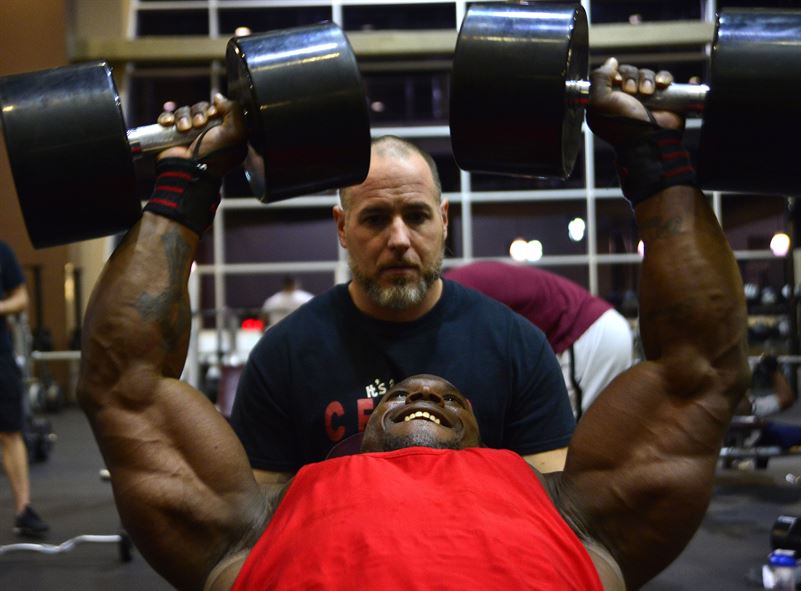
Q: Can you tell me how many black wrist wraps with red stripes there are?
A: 2